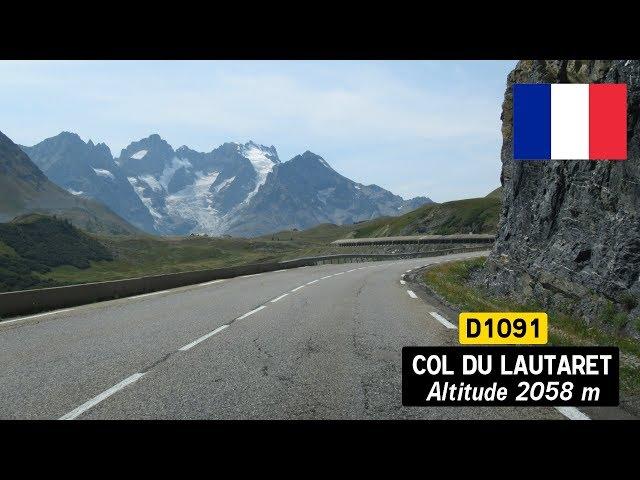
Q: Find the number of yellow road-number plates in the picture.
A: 1